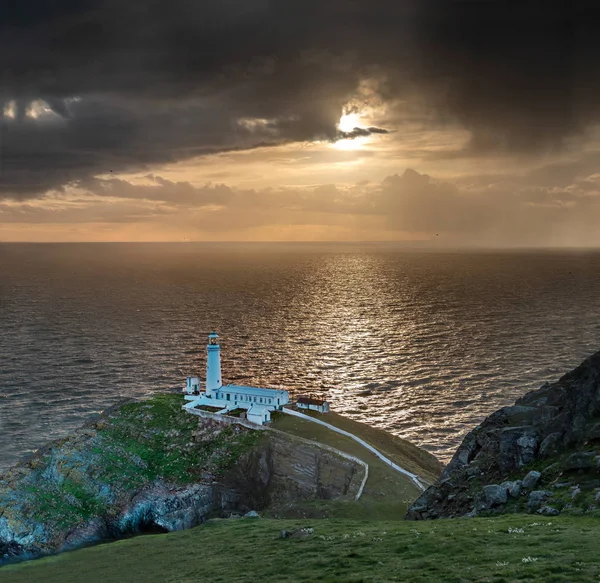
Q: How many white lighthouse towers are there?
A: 1